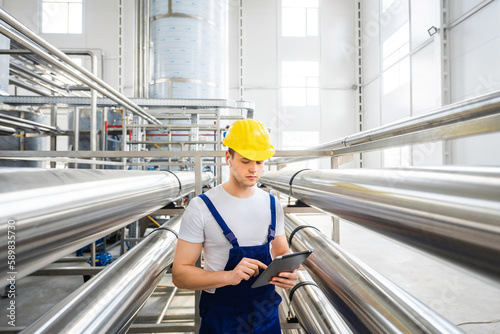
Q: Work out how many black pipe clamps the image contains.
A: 5